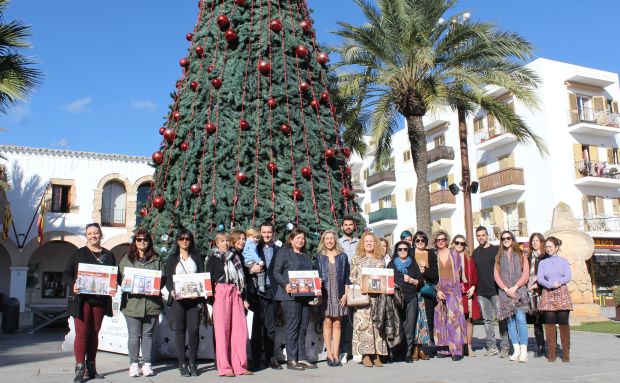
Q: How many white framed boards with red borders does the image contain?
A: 5